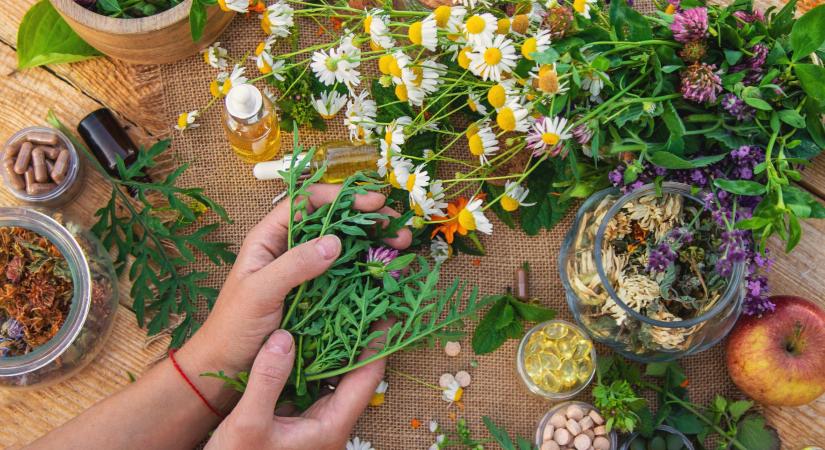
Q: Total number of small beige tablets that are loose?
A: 3